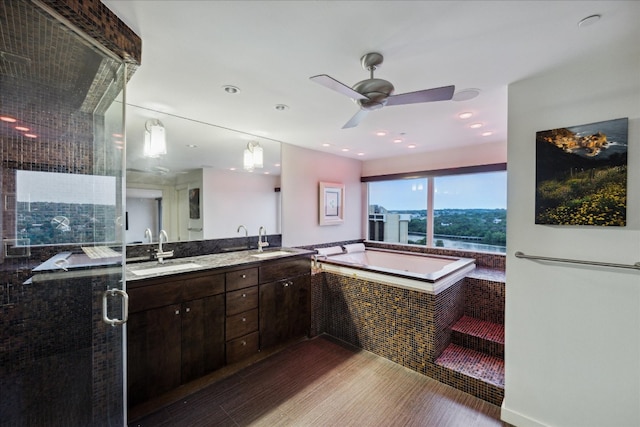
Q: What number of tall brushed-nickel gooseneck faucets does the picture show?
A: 2